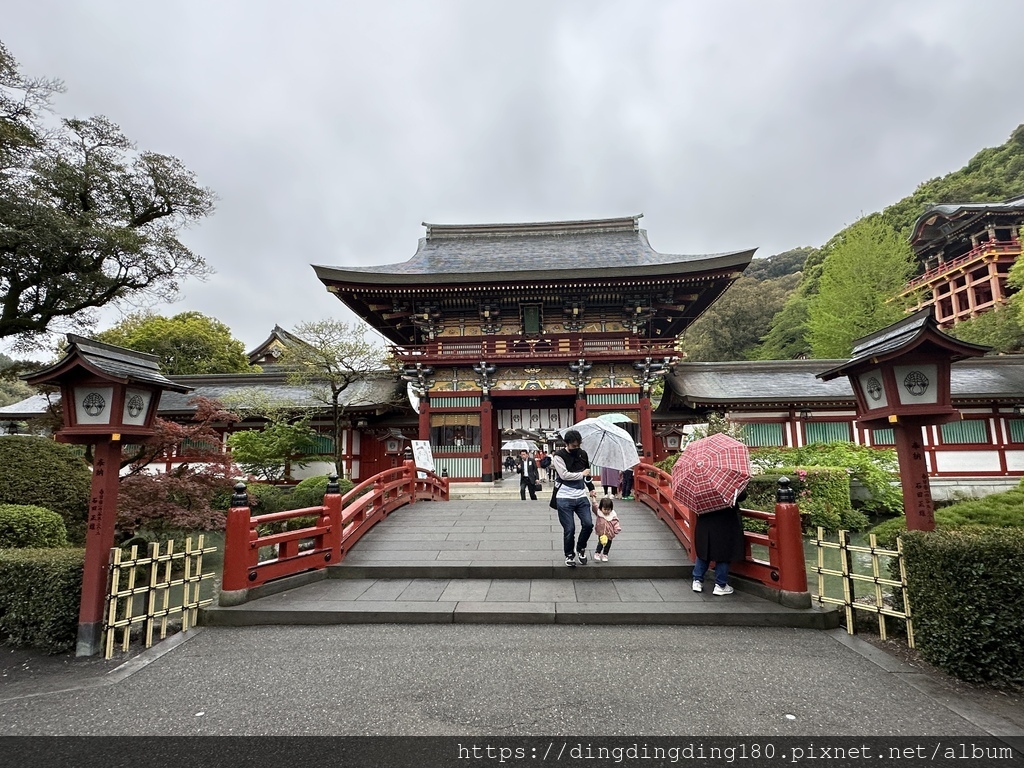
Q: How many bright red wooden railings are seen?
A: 2